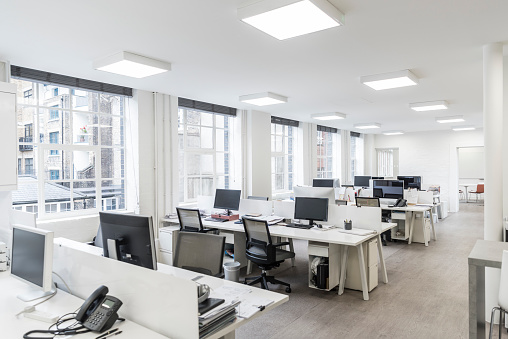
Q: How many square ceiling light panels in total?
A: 10